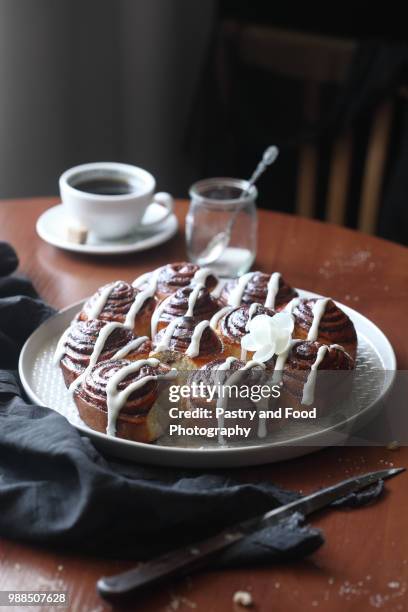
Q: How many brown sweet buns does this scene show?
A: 11